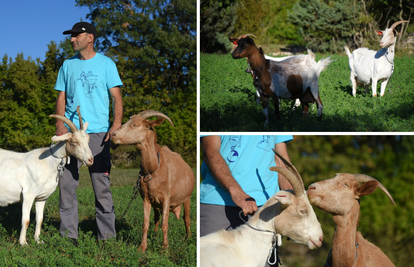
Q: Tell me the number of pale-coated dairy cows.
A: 0